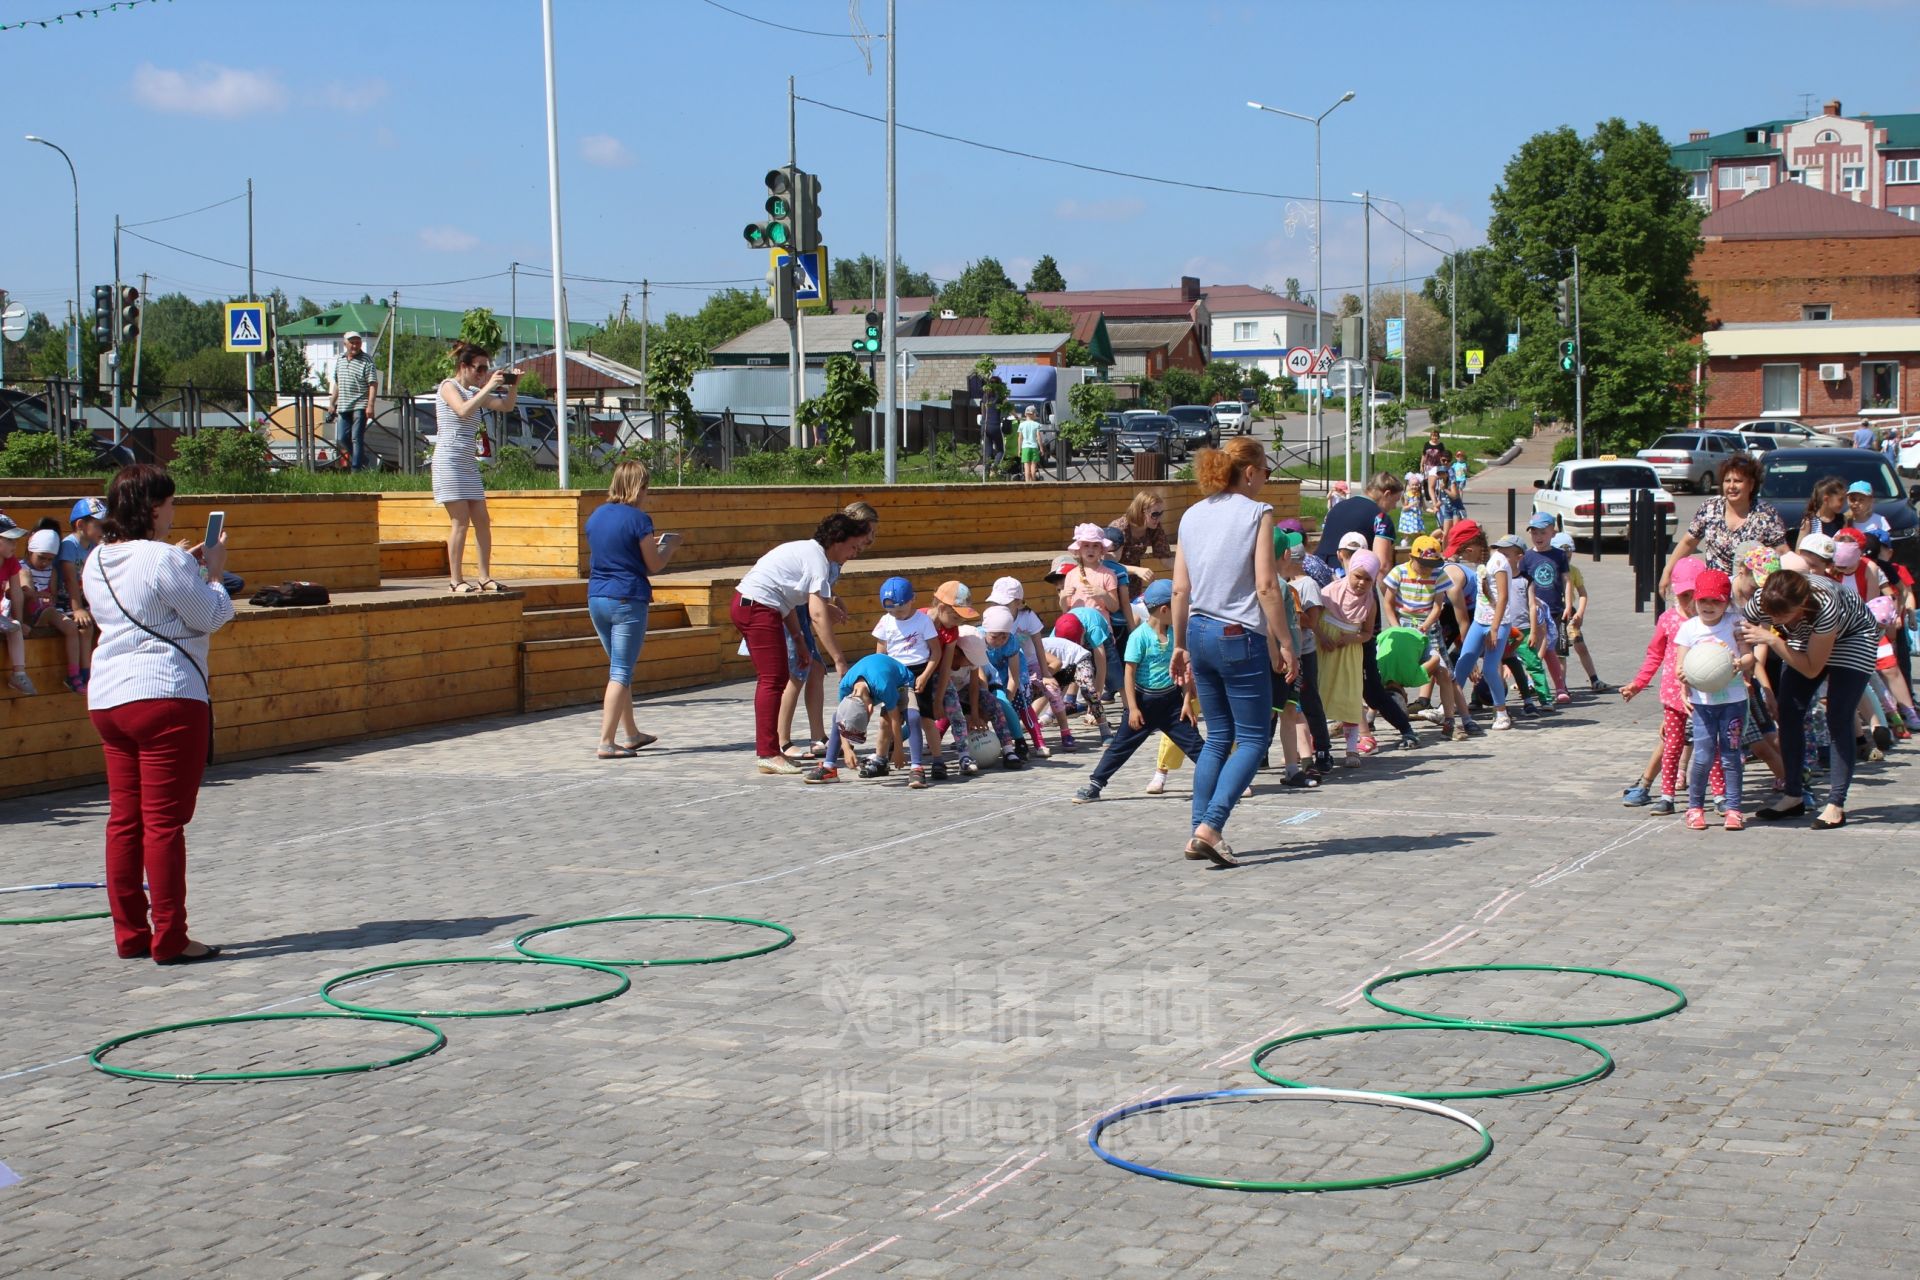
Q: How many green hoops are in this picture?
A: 5